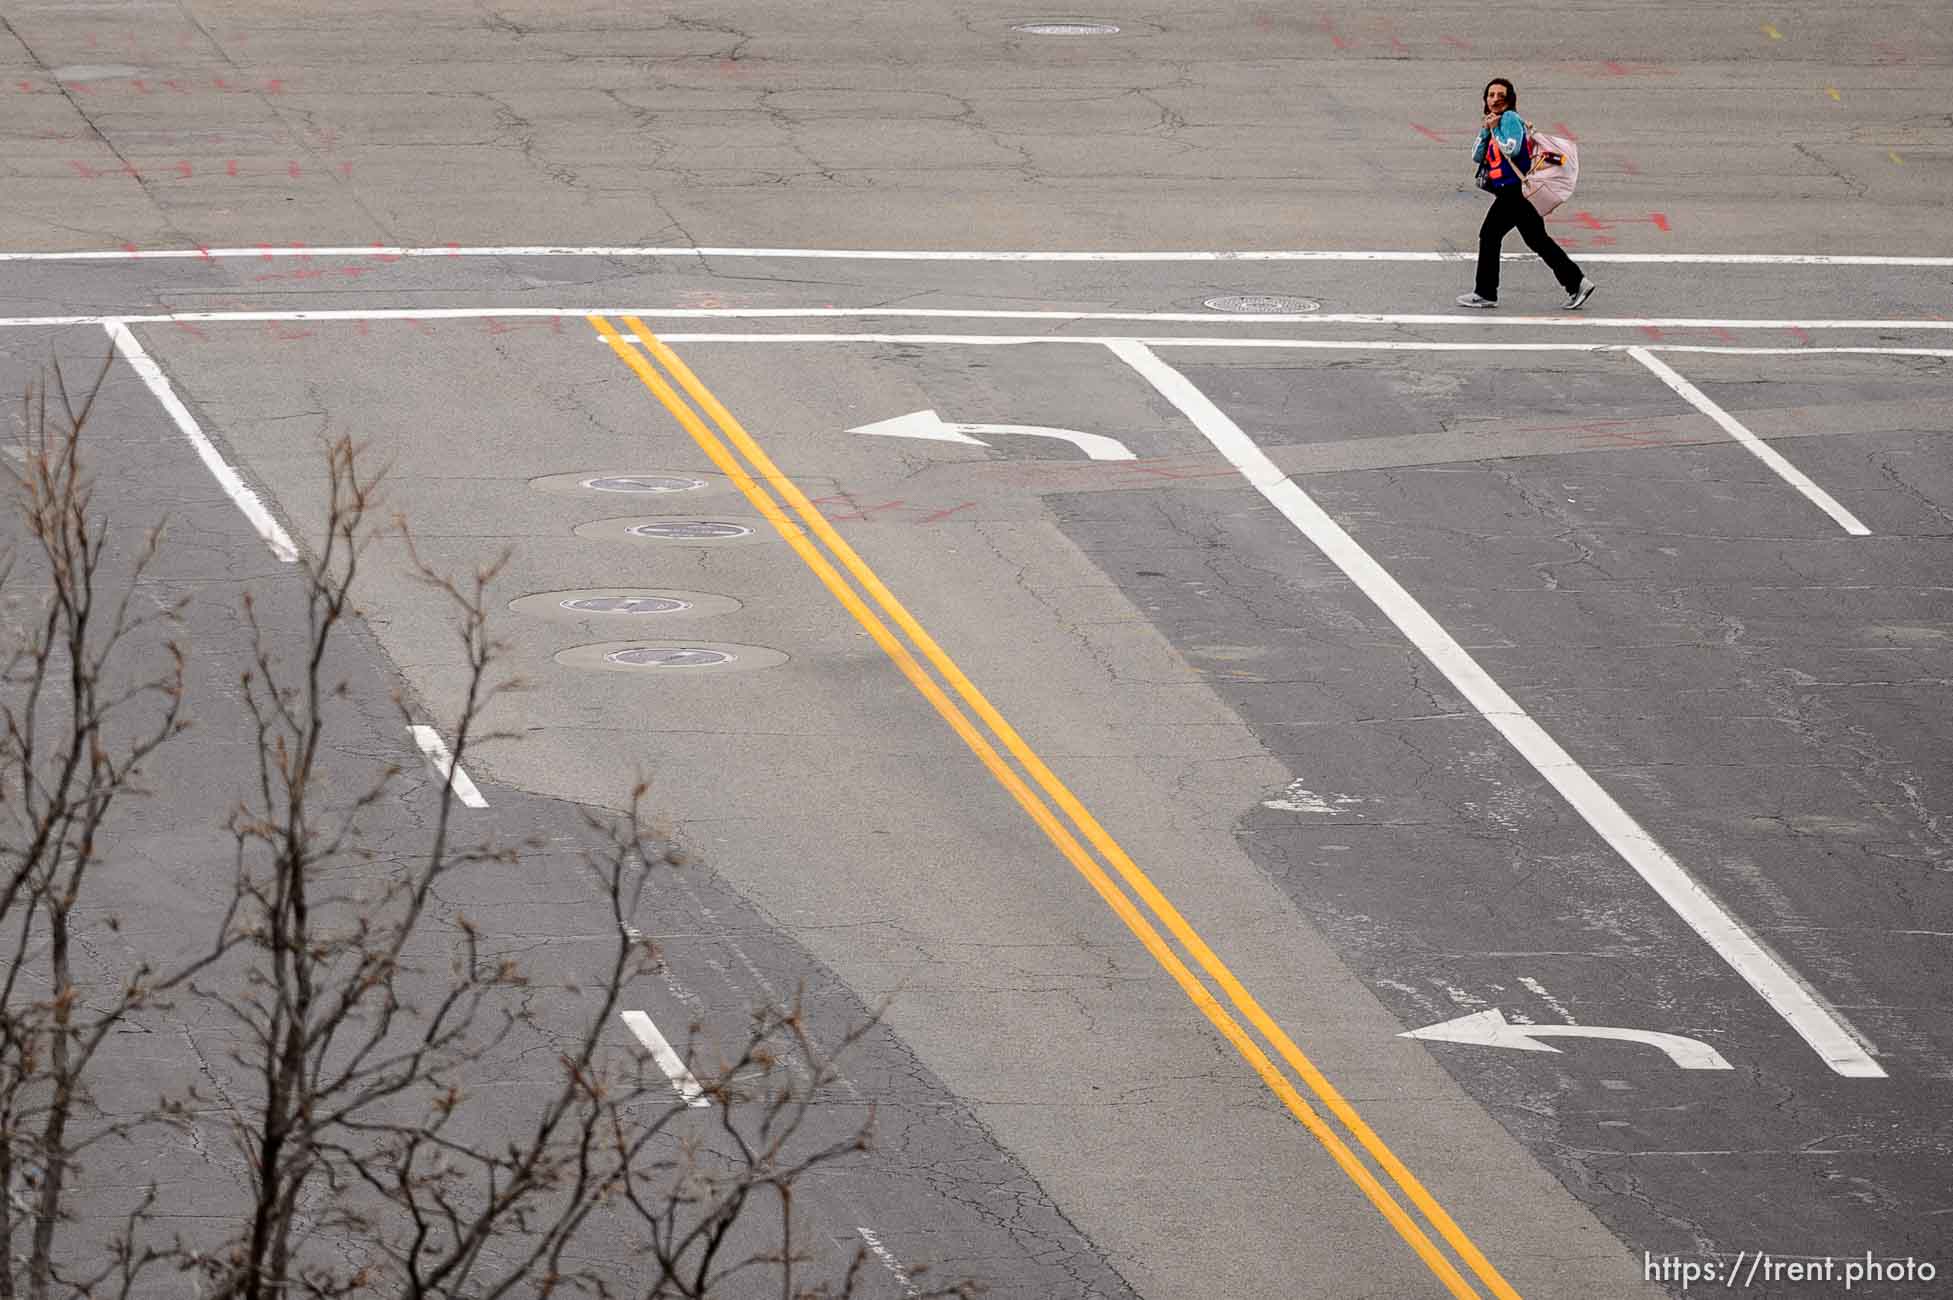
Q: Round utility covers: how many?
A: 6